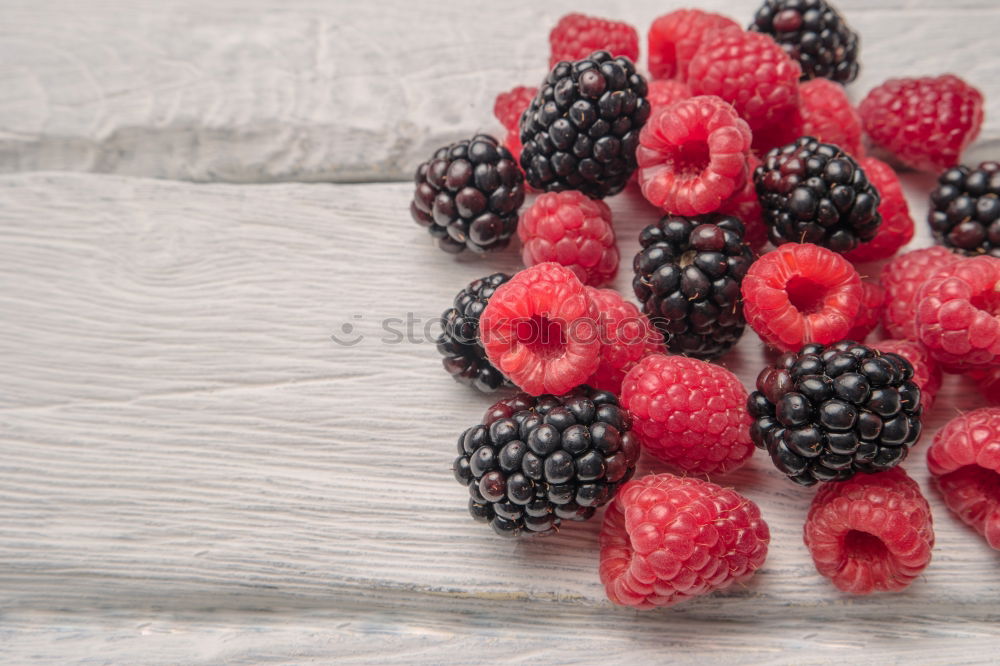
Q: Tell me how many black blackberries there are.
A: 9